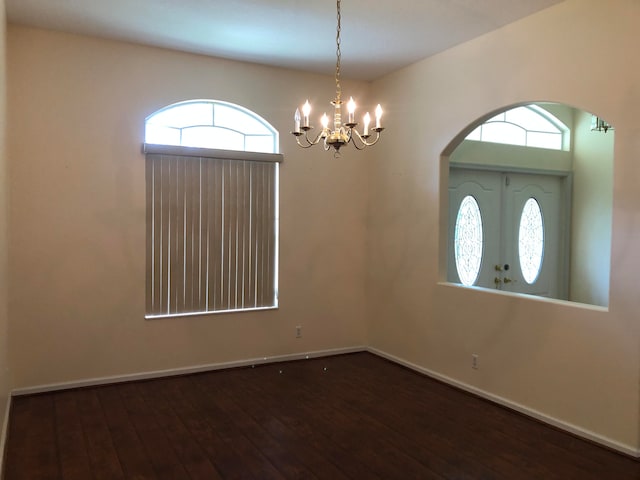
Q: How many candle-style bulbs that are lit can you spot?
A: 5